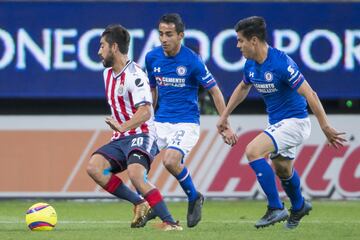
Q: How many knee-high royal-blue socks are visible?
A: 3